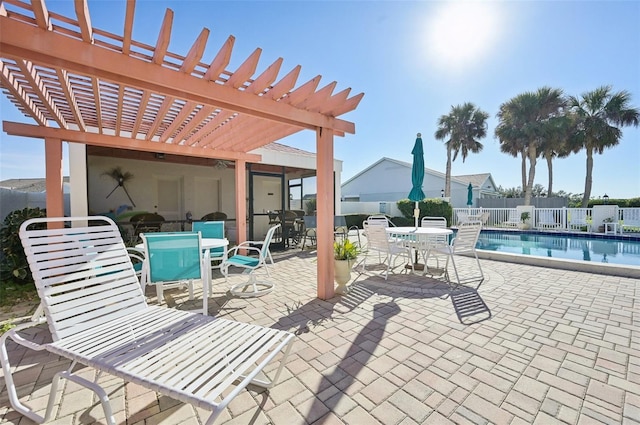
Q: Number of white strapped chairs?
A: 5